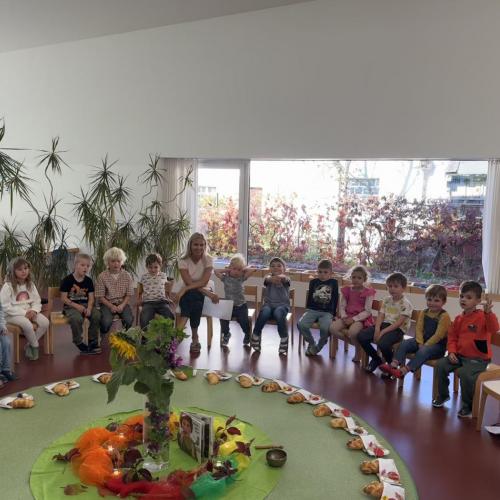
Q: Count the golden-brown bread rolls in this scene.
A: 13